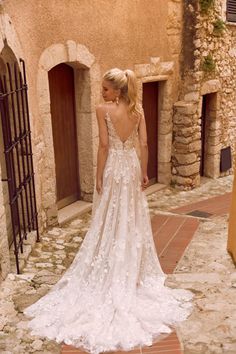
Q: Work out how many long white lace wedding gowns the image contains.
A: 1